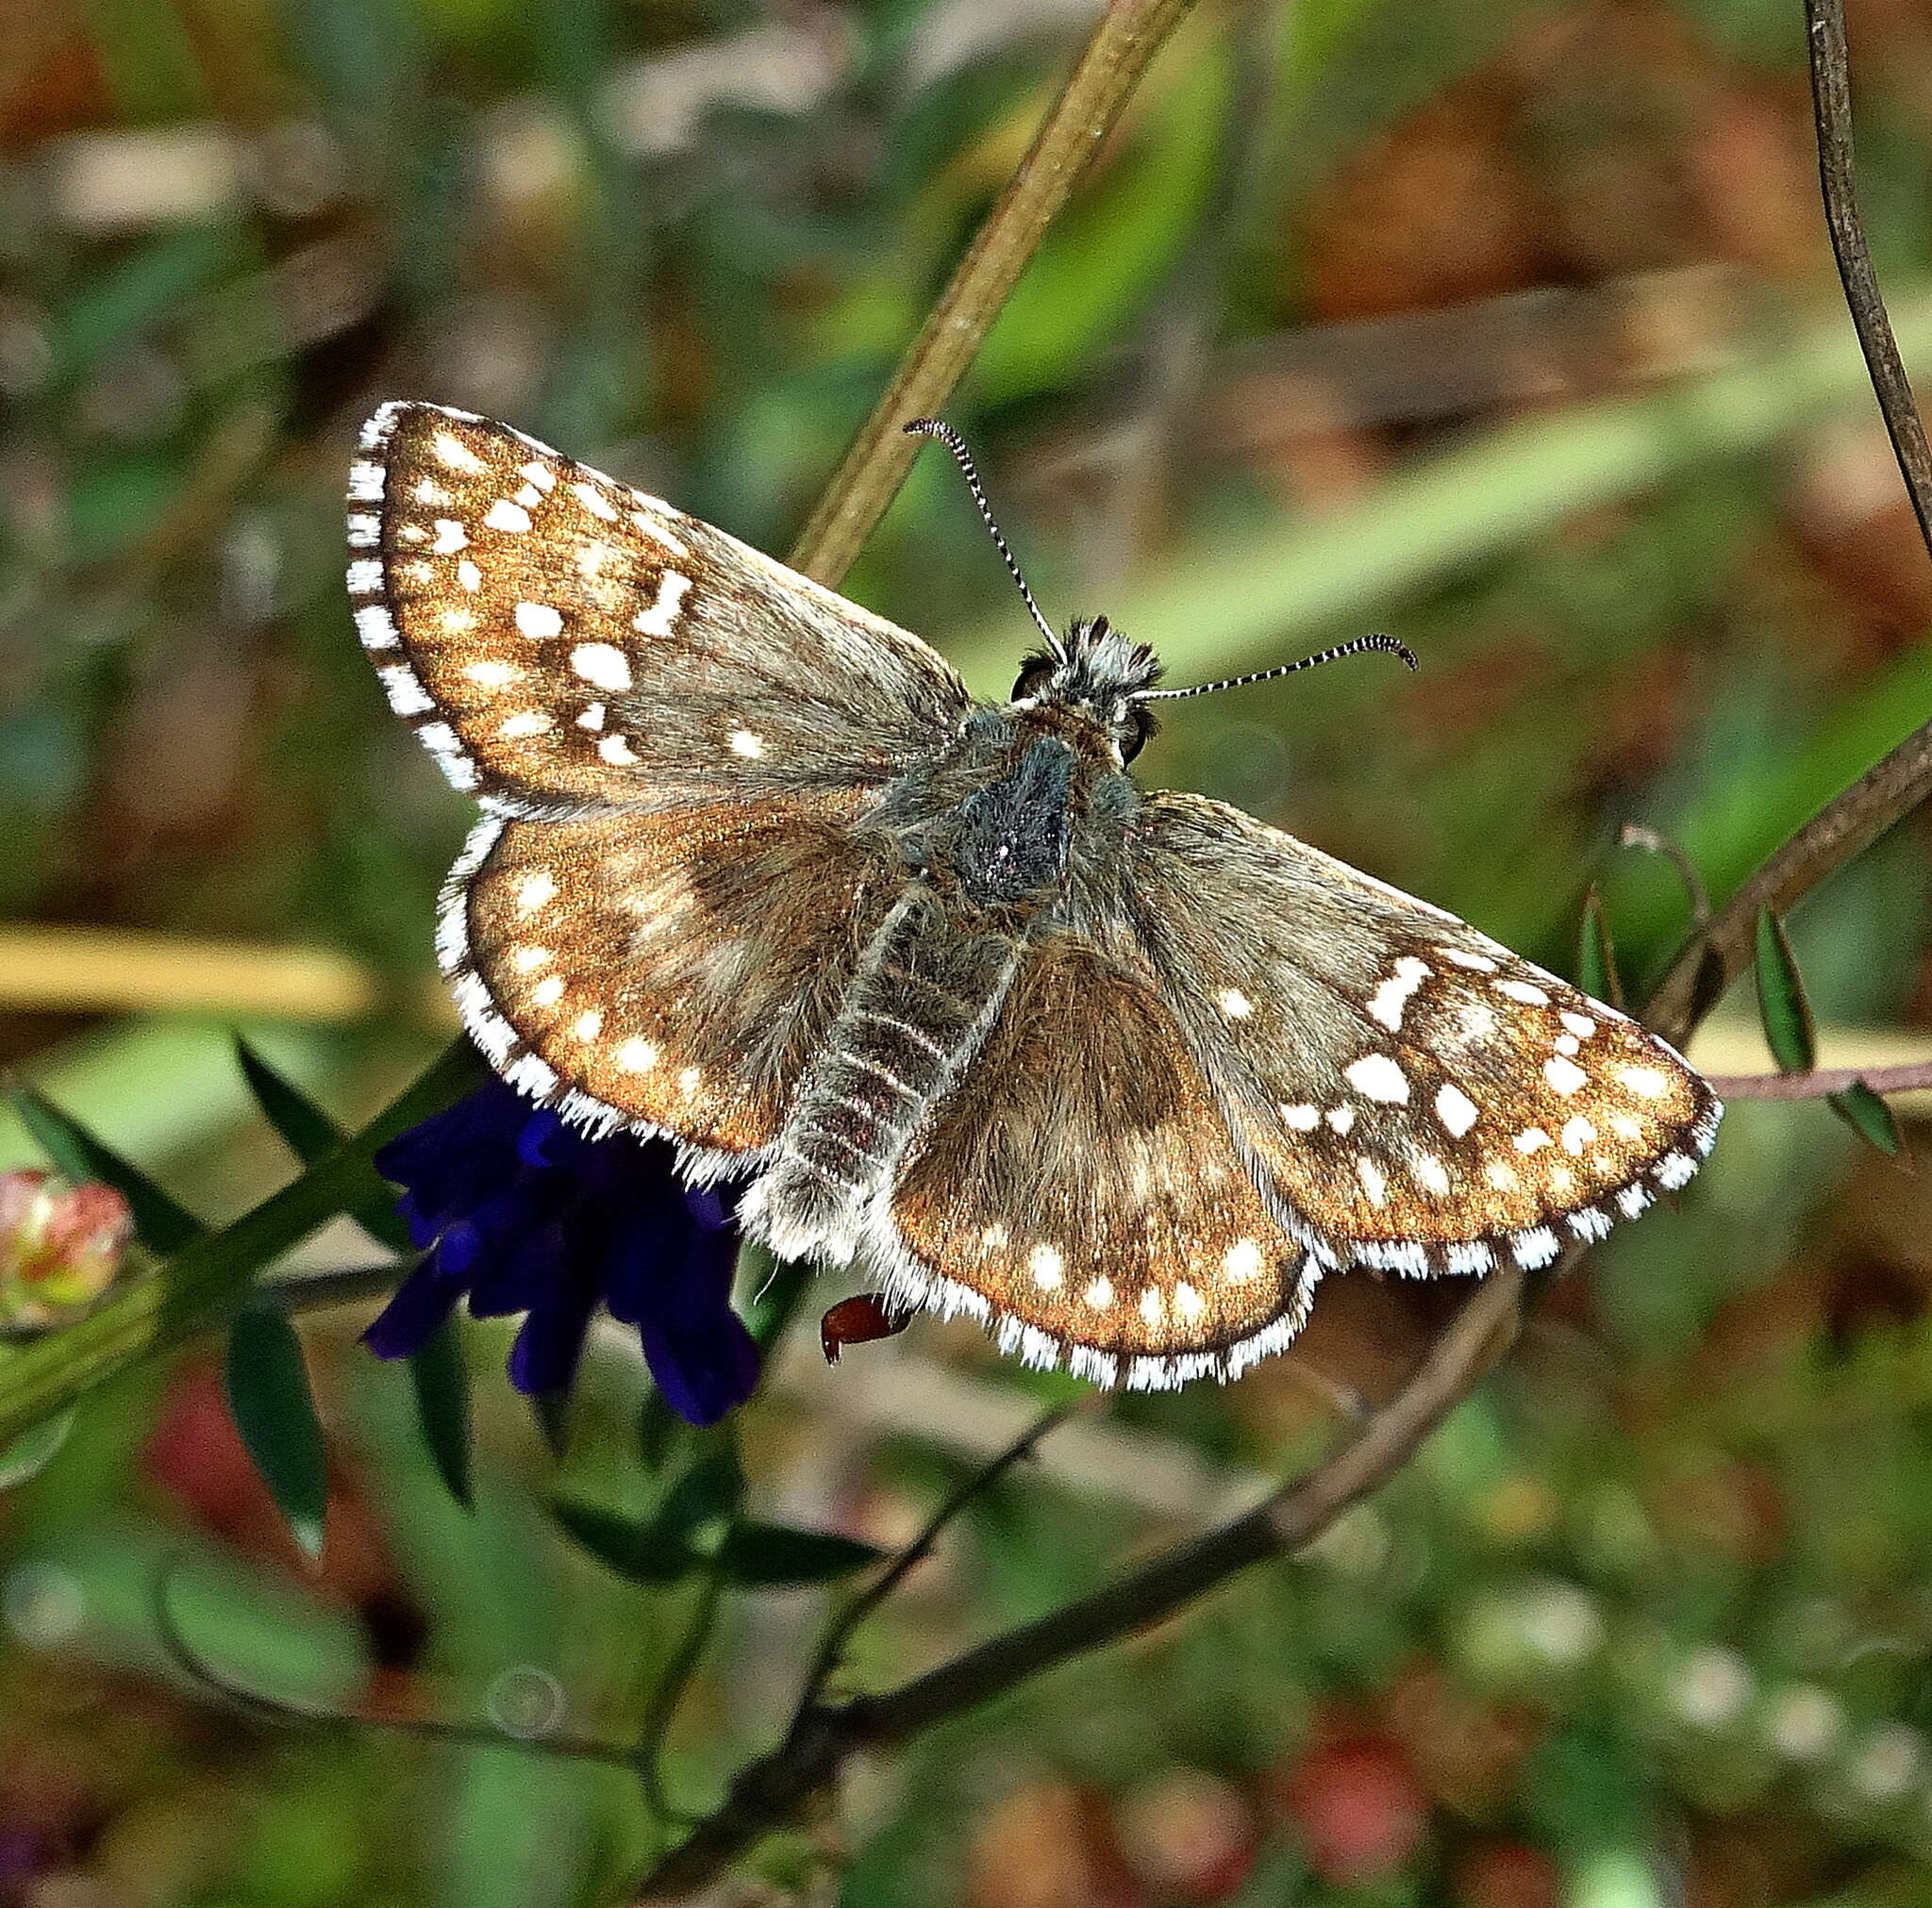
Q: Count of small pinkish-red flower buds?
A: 1